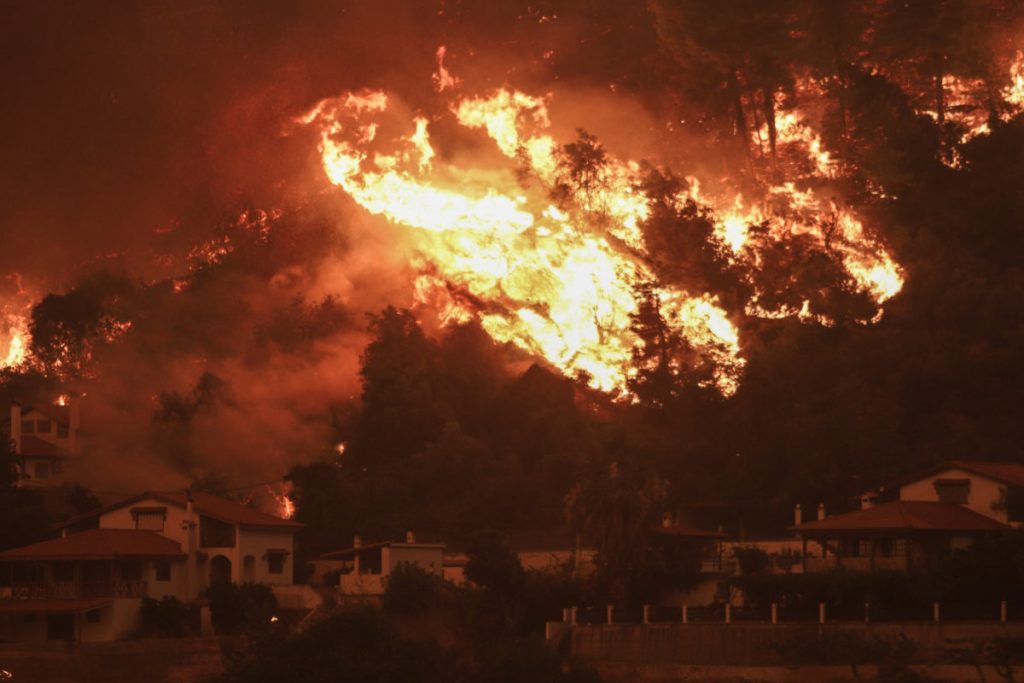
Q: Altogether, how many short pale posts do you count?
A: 11